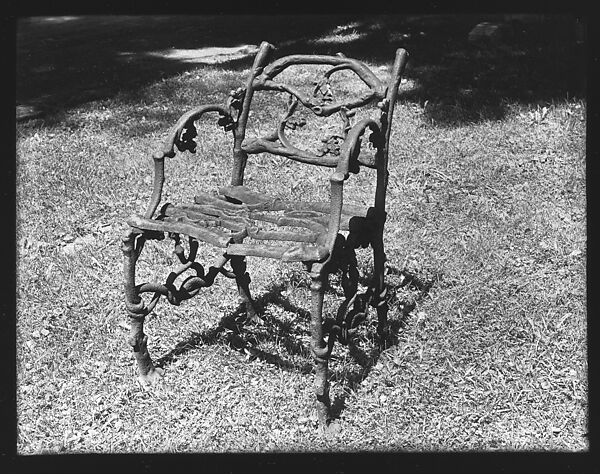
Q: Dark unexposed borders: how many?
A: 4